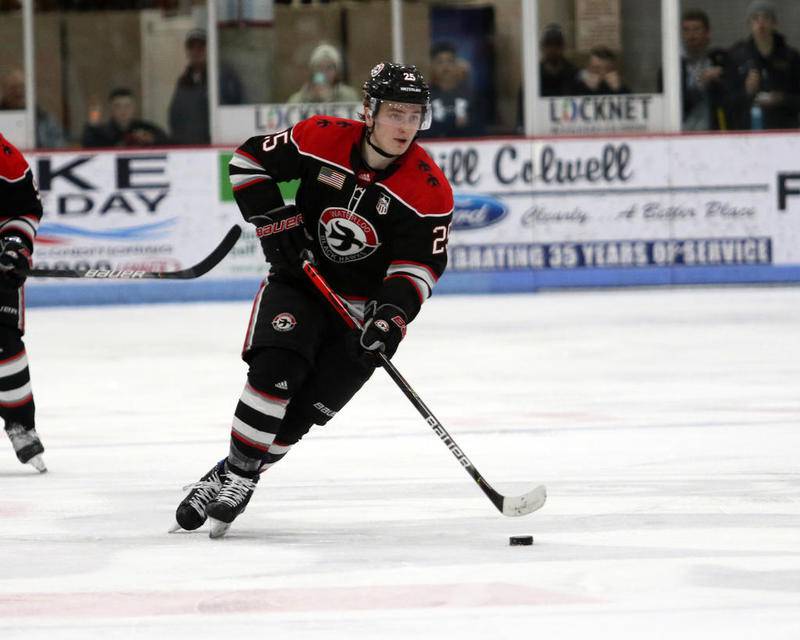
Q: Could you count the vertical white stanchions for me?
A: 5